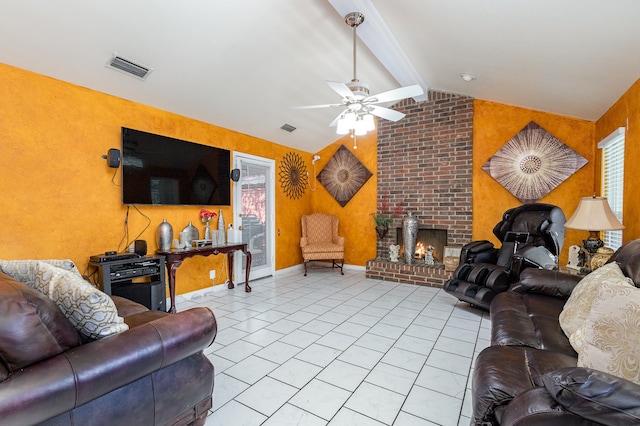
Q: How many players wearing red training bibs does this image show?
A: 0